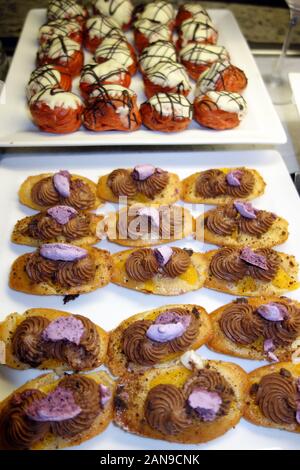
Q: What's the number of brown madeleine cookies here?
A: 15